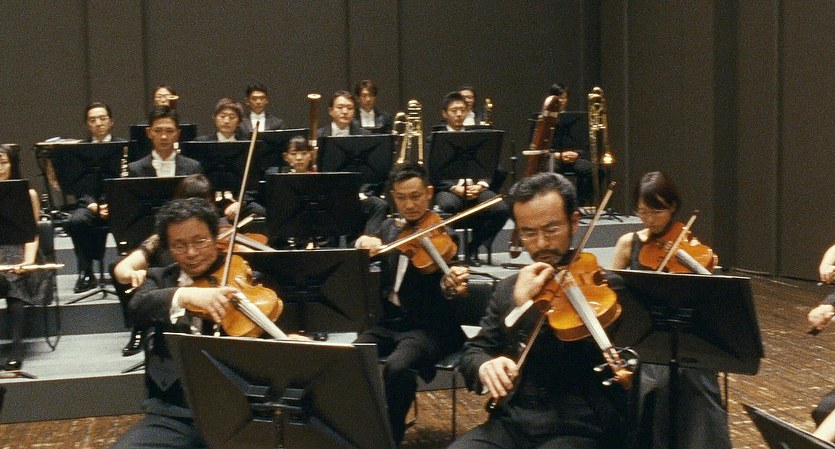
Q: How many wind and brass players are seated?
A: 12